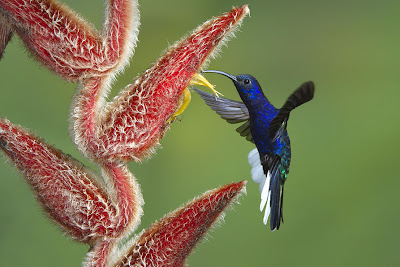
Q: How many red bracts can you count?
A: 4